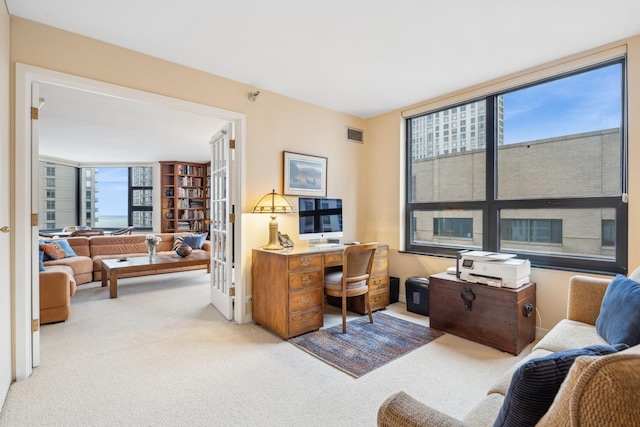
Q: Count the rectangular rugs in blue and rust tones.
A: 1